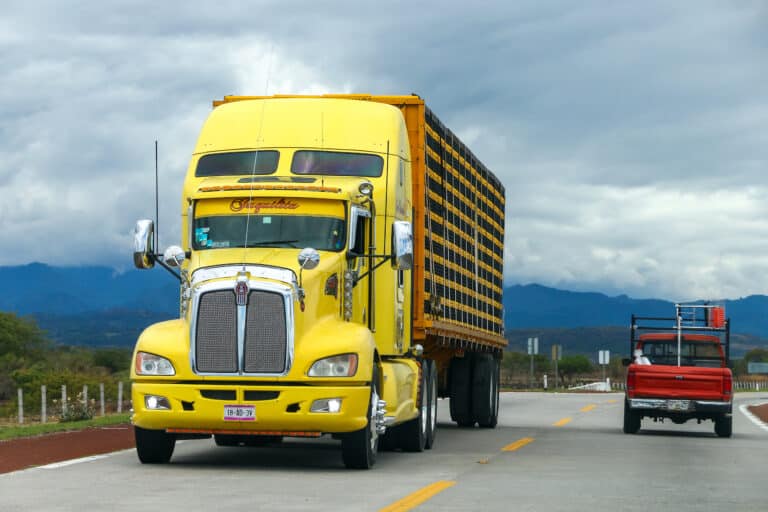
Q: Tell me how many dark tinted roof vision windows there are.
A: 2